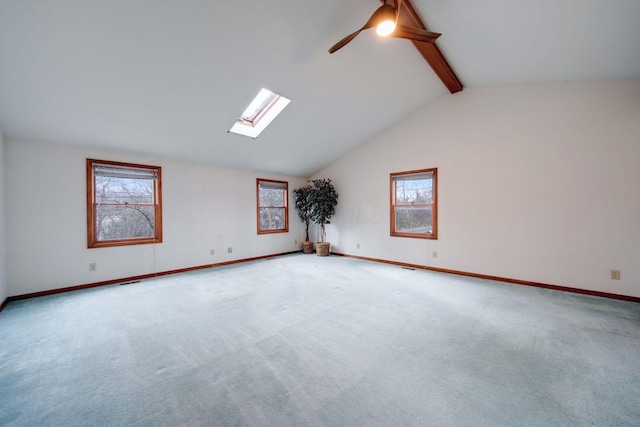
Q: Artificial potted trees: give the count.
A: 2